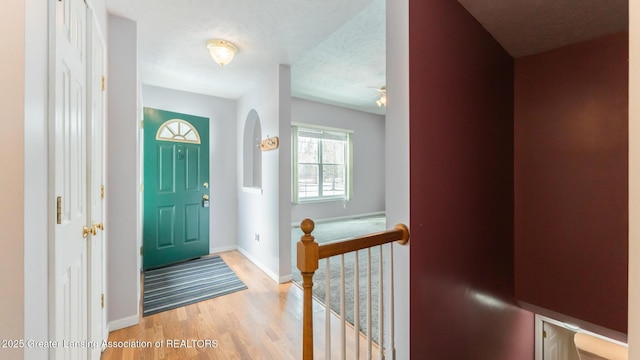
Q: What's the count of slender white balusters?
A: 6